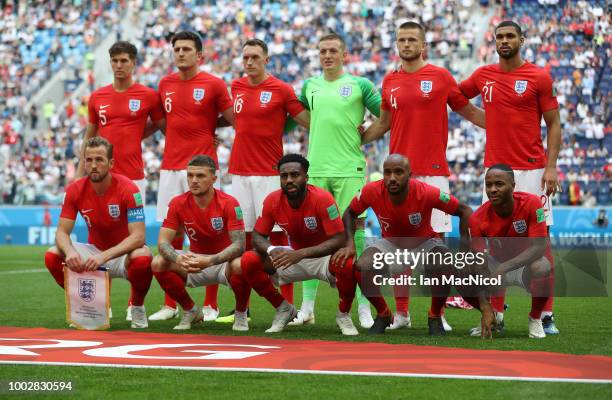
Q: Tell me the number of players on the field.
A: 11